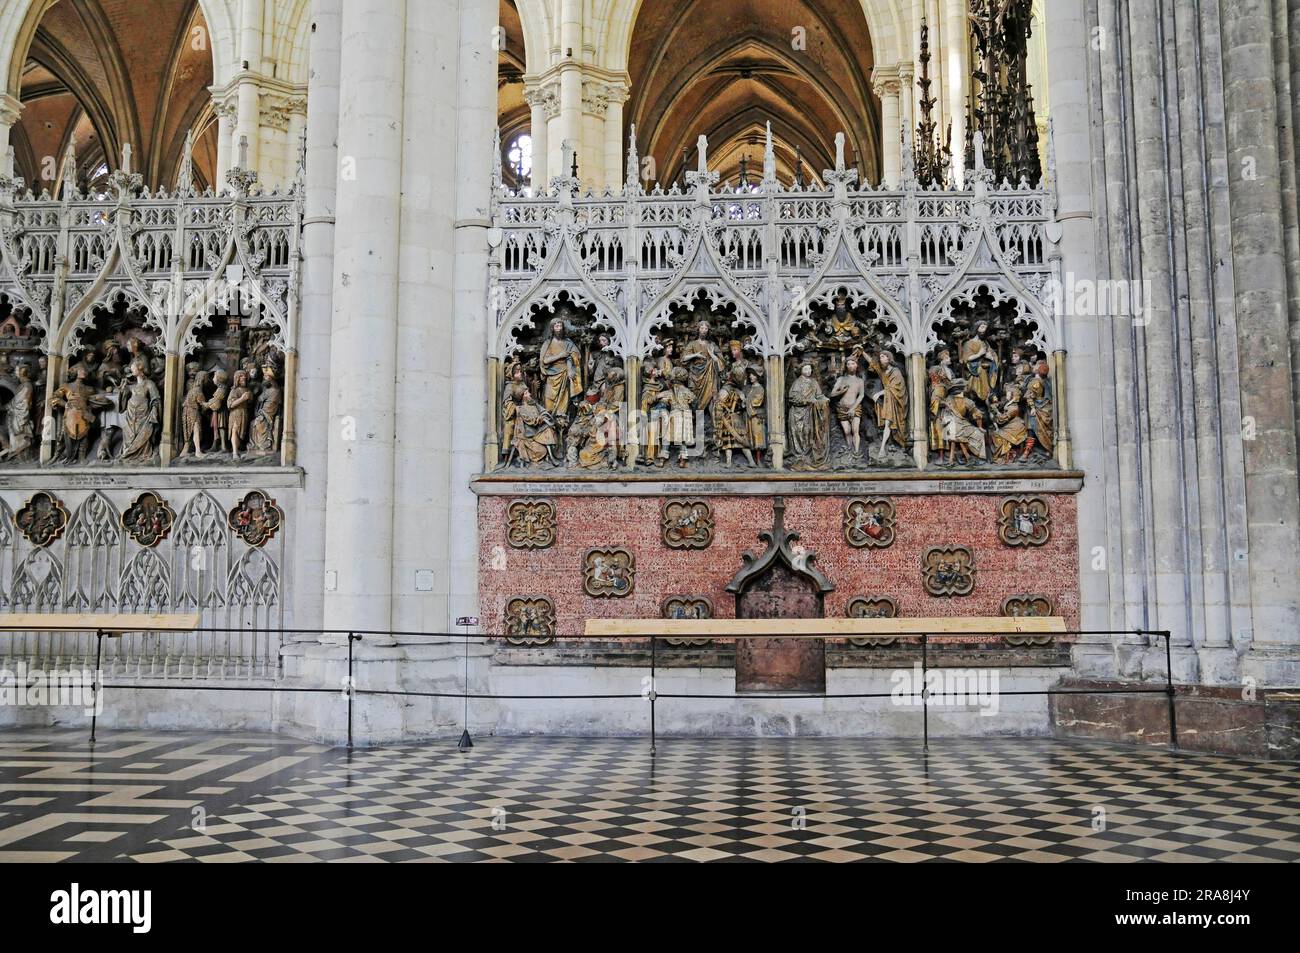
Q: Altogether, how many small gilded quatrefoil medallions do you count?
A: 13